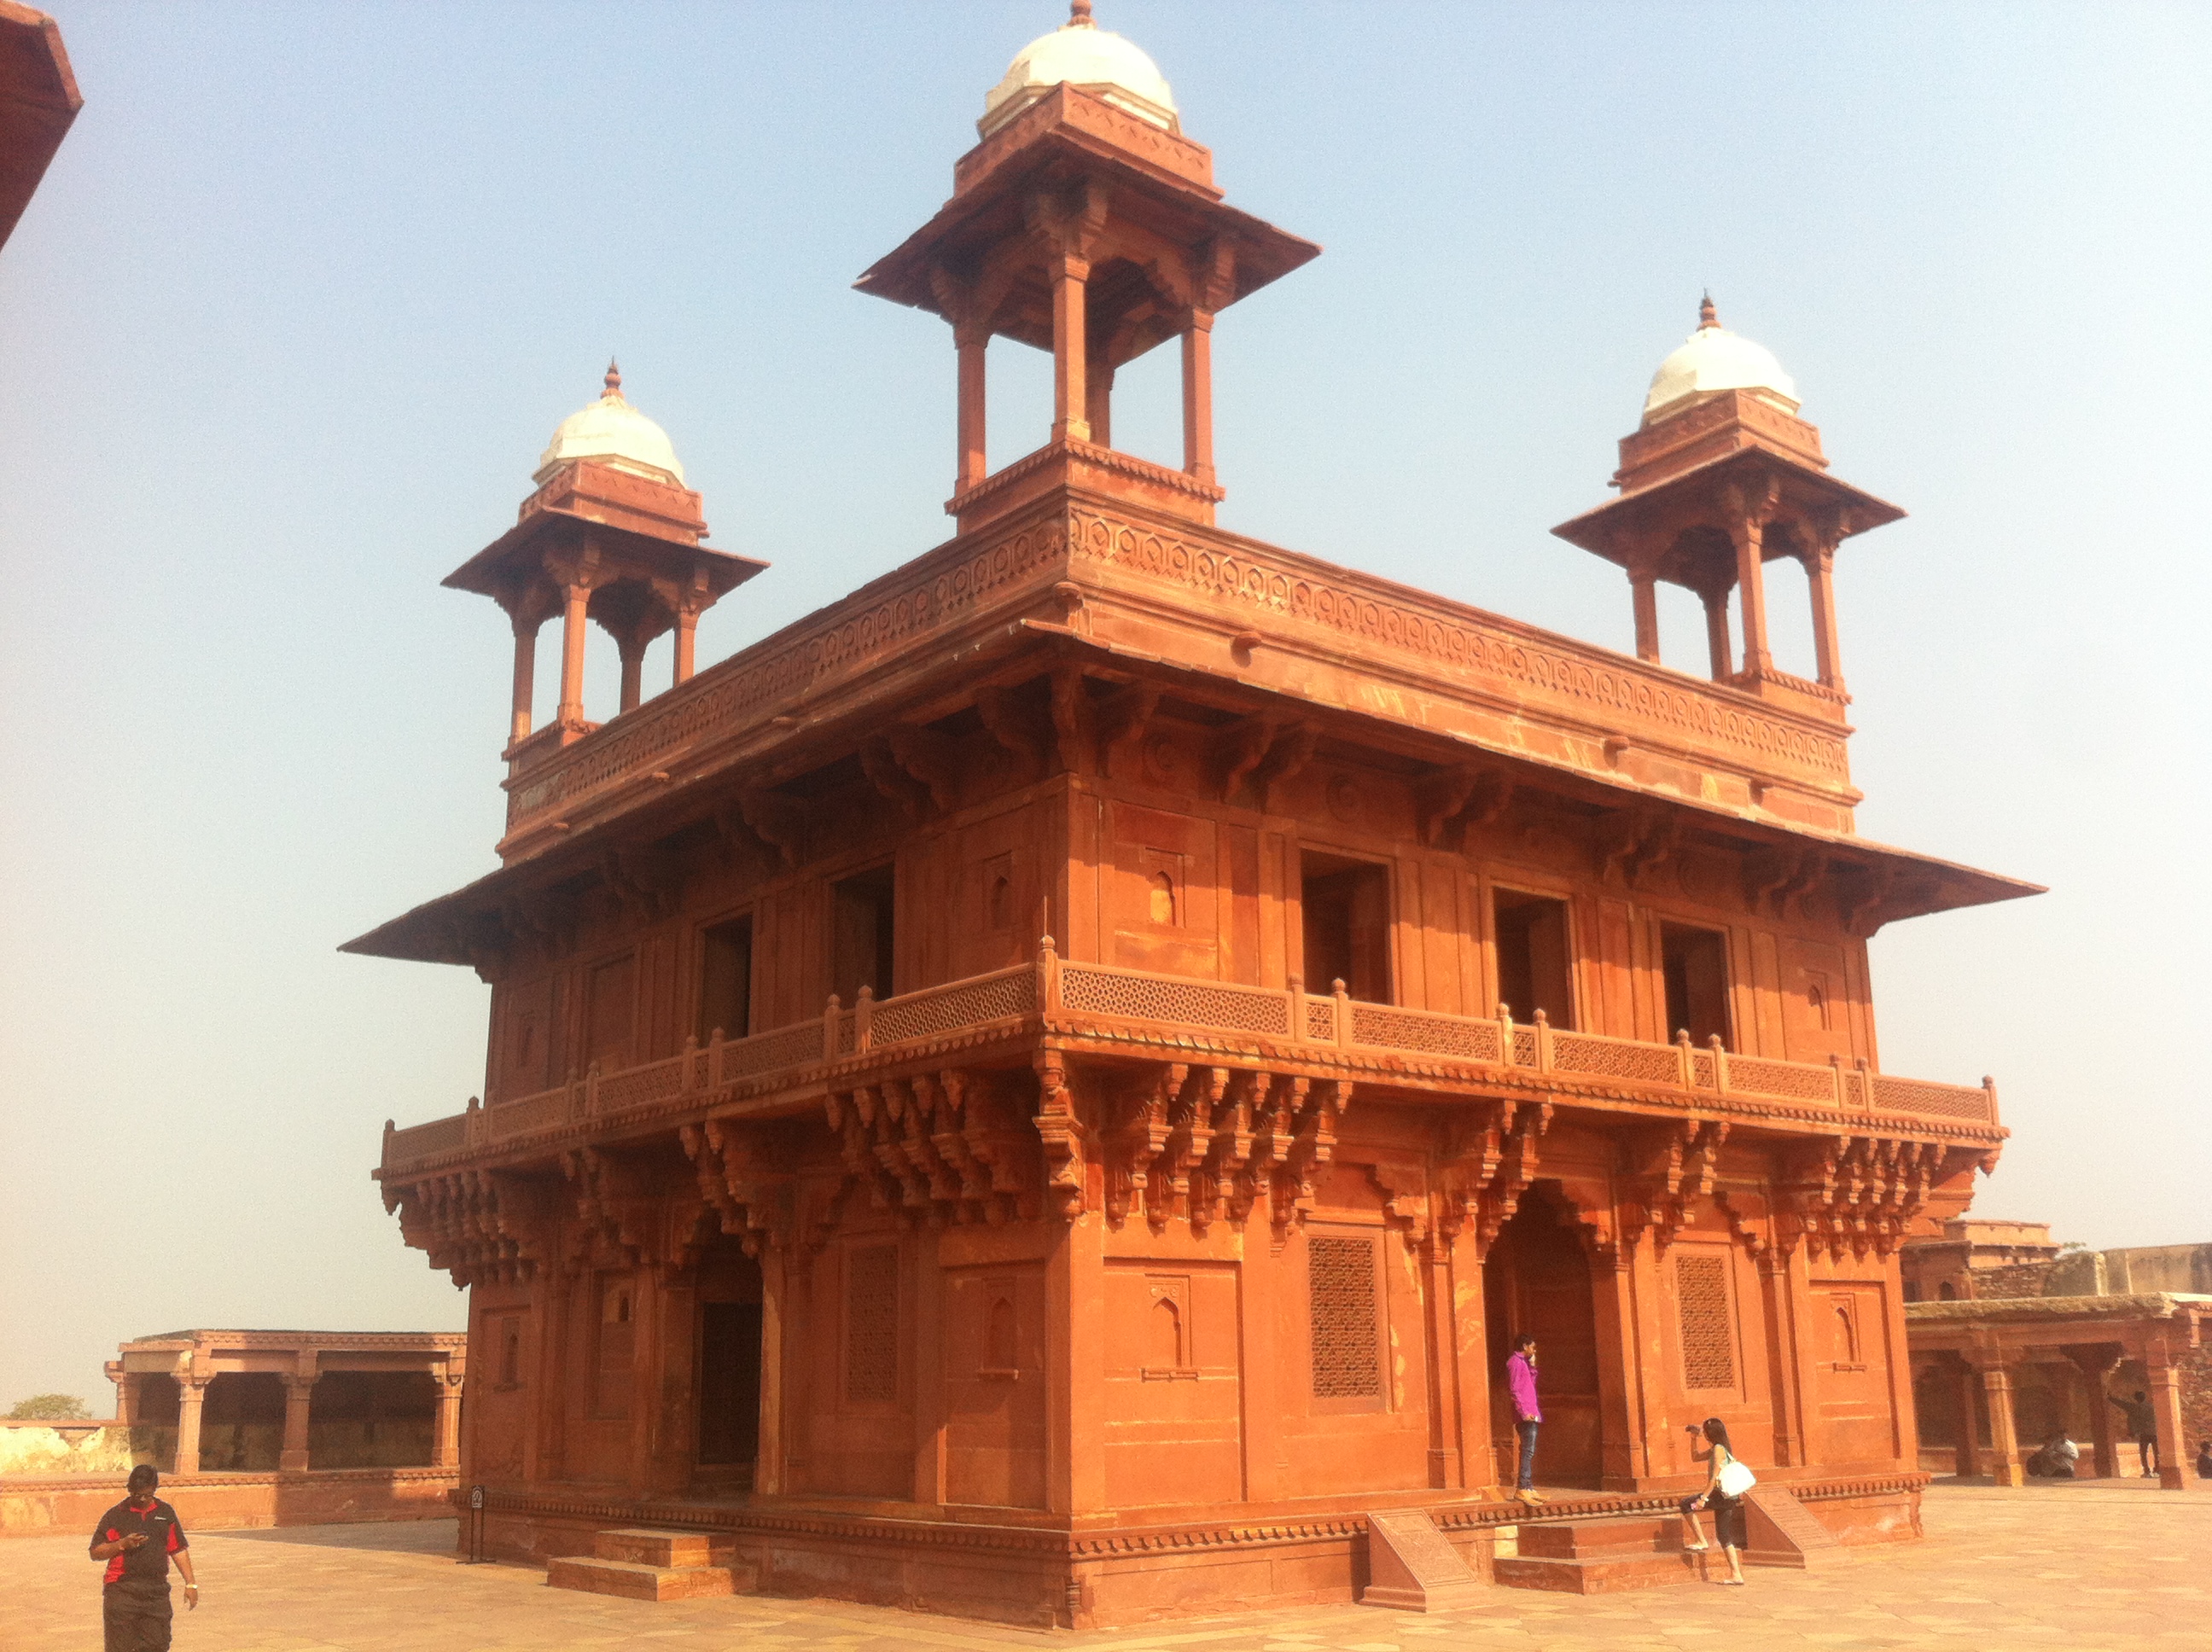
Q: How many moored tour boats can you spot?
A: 0